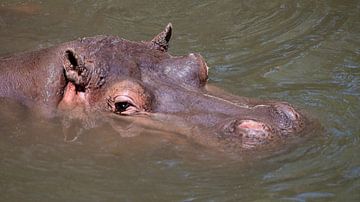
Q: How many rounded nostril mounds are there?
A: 2